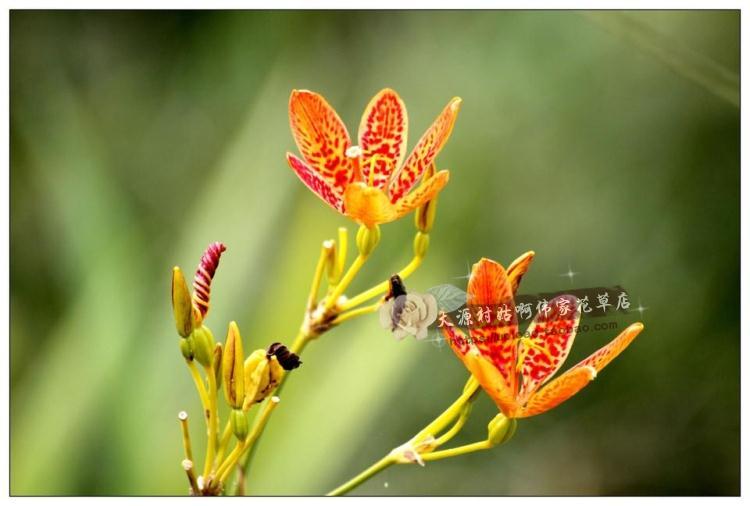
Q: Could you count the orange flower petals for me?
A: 12